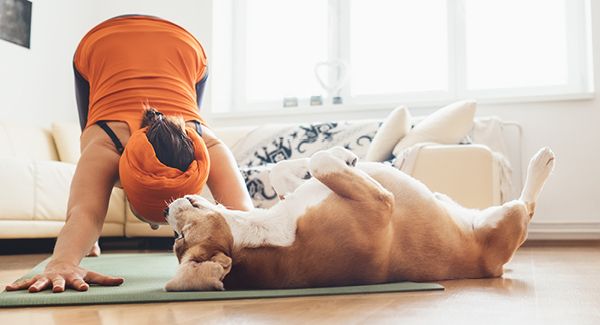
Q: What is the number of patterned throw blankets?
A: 1